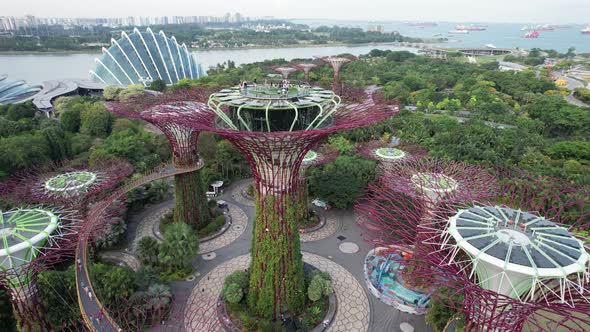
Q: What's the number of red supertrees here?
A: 11